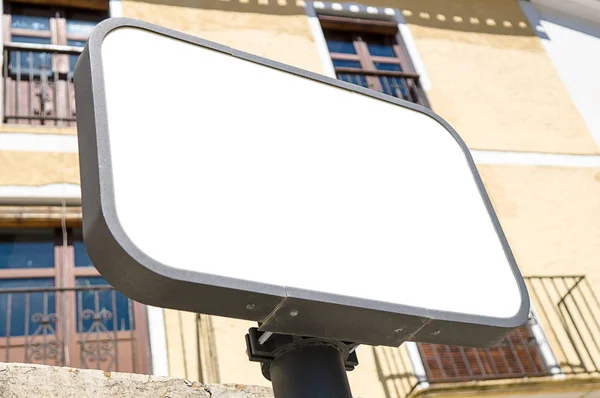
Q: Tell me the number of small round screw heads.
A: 4